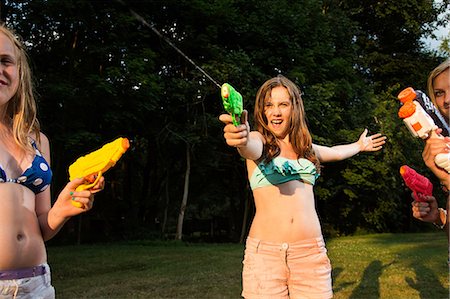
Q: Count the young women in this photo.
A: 3